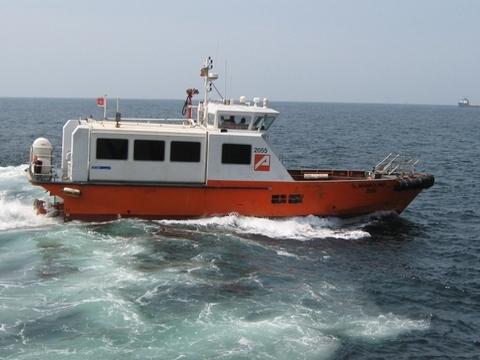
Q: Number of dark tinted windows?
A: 4